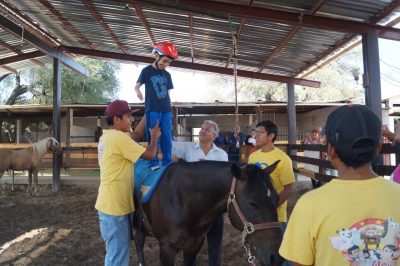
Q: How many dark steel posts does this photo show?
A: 3